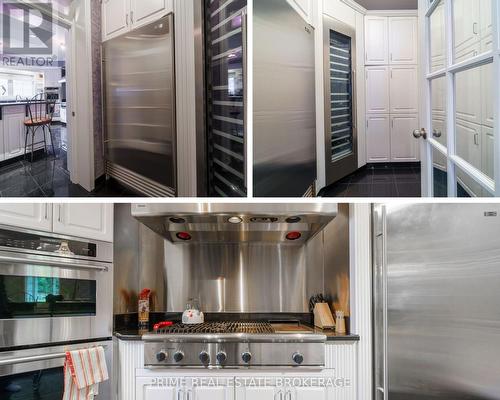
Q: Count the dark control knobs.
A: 6